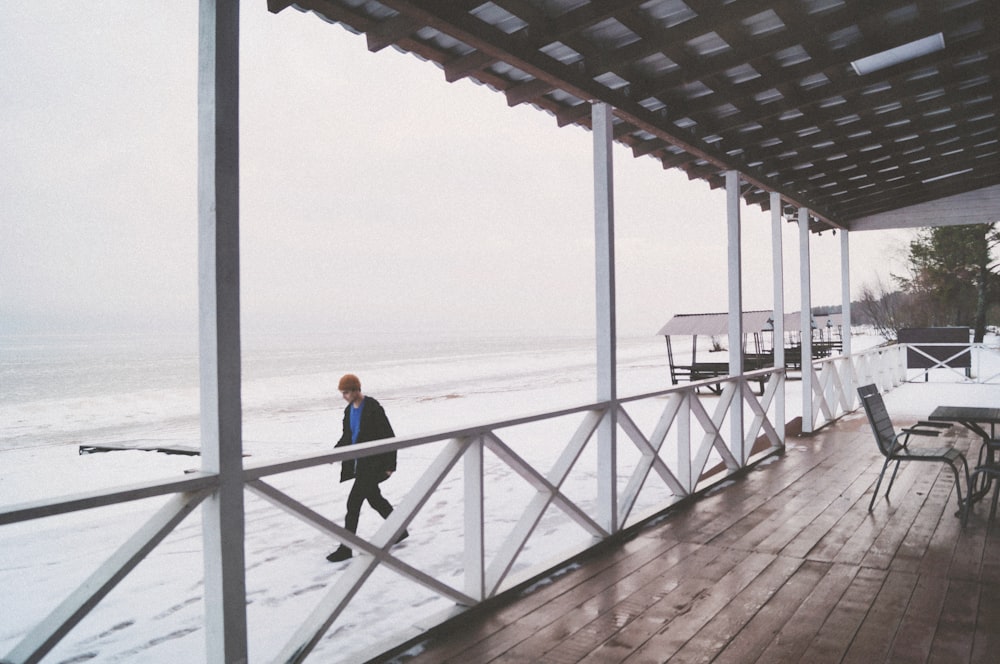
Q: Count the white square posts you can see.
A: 6